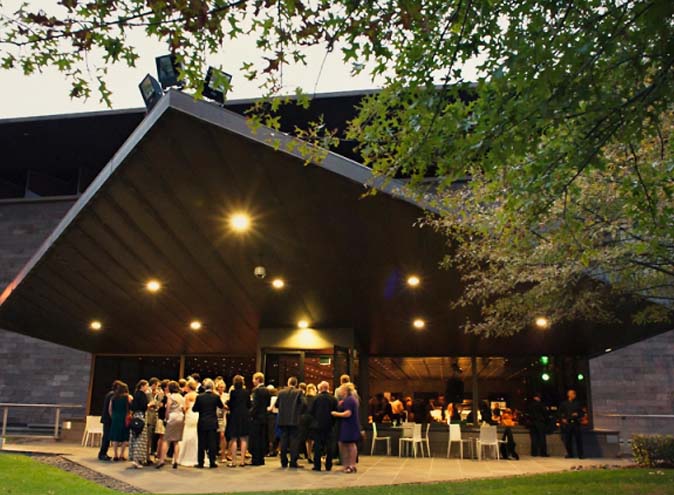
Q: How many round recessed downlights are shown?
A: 9